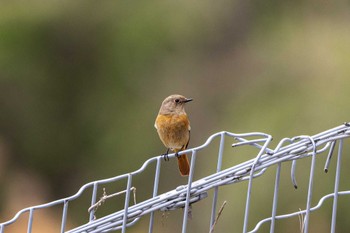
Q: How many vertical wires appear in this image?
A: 12